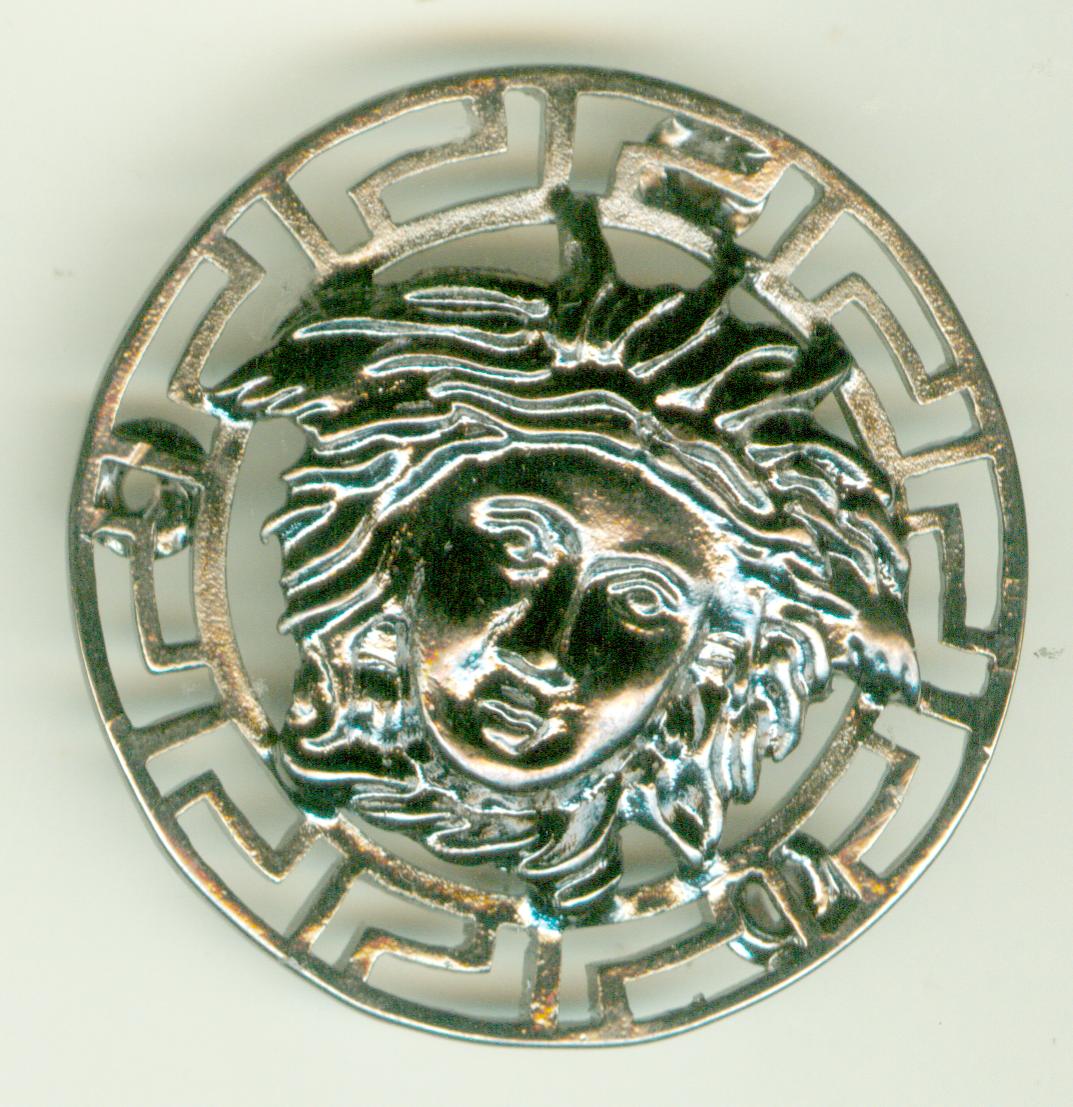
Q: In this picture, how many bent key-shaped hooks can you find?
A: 10